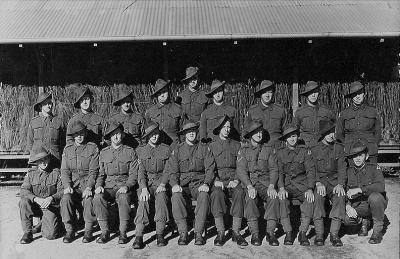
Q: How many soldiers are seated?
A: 8